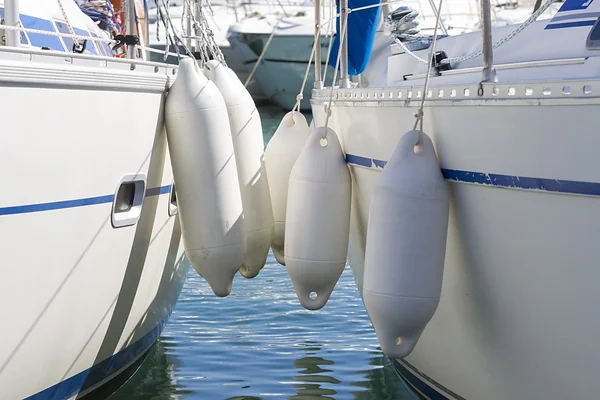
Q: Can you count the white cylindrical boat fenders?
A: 5